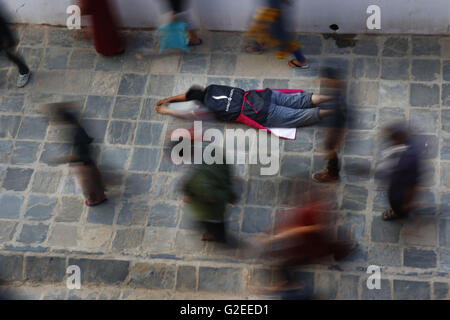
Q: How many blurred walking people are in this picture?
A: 9